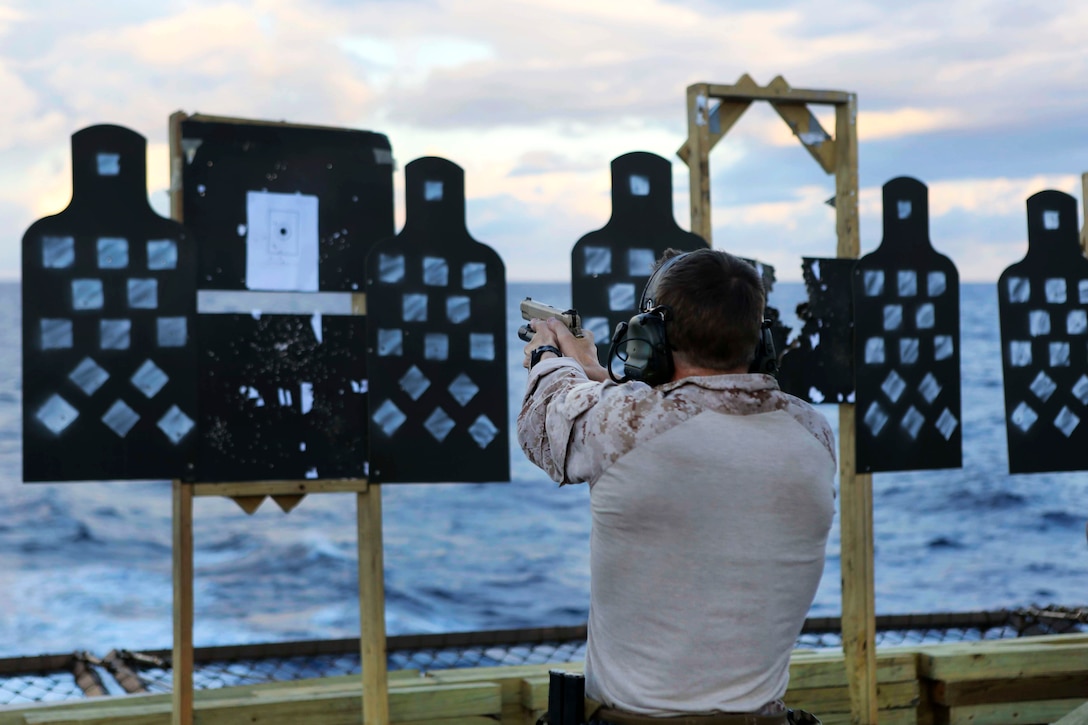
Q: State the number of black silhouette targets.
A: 5